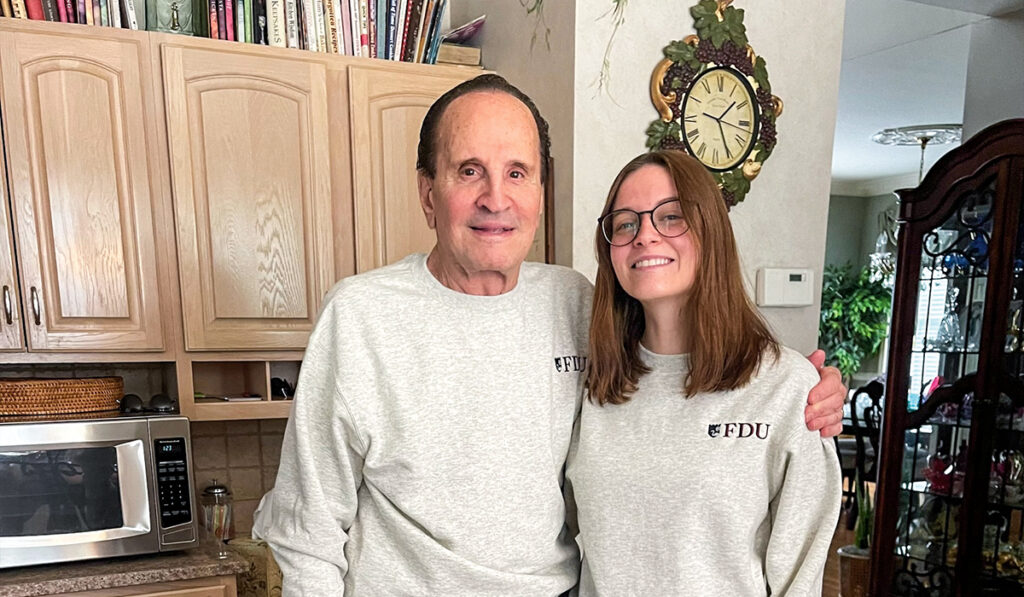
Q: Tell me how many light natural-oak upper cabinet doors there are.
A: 4